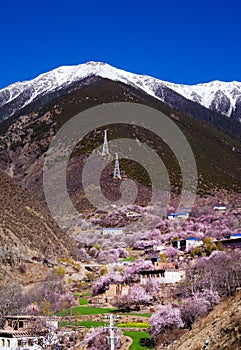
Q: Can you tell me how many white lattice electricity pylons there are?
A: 2